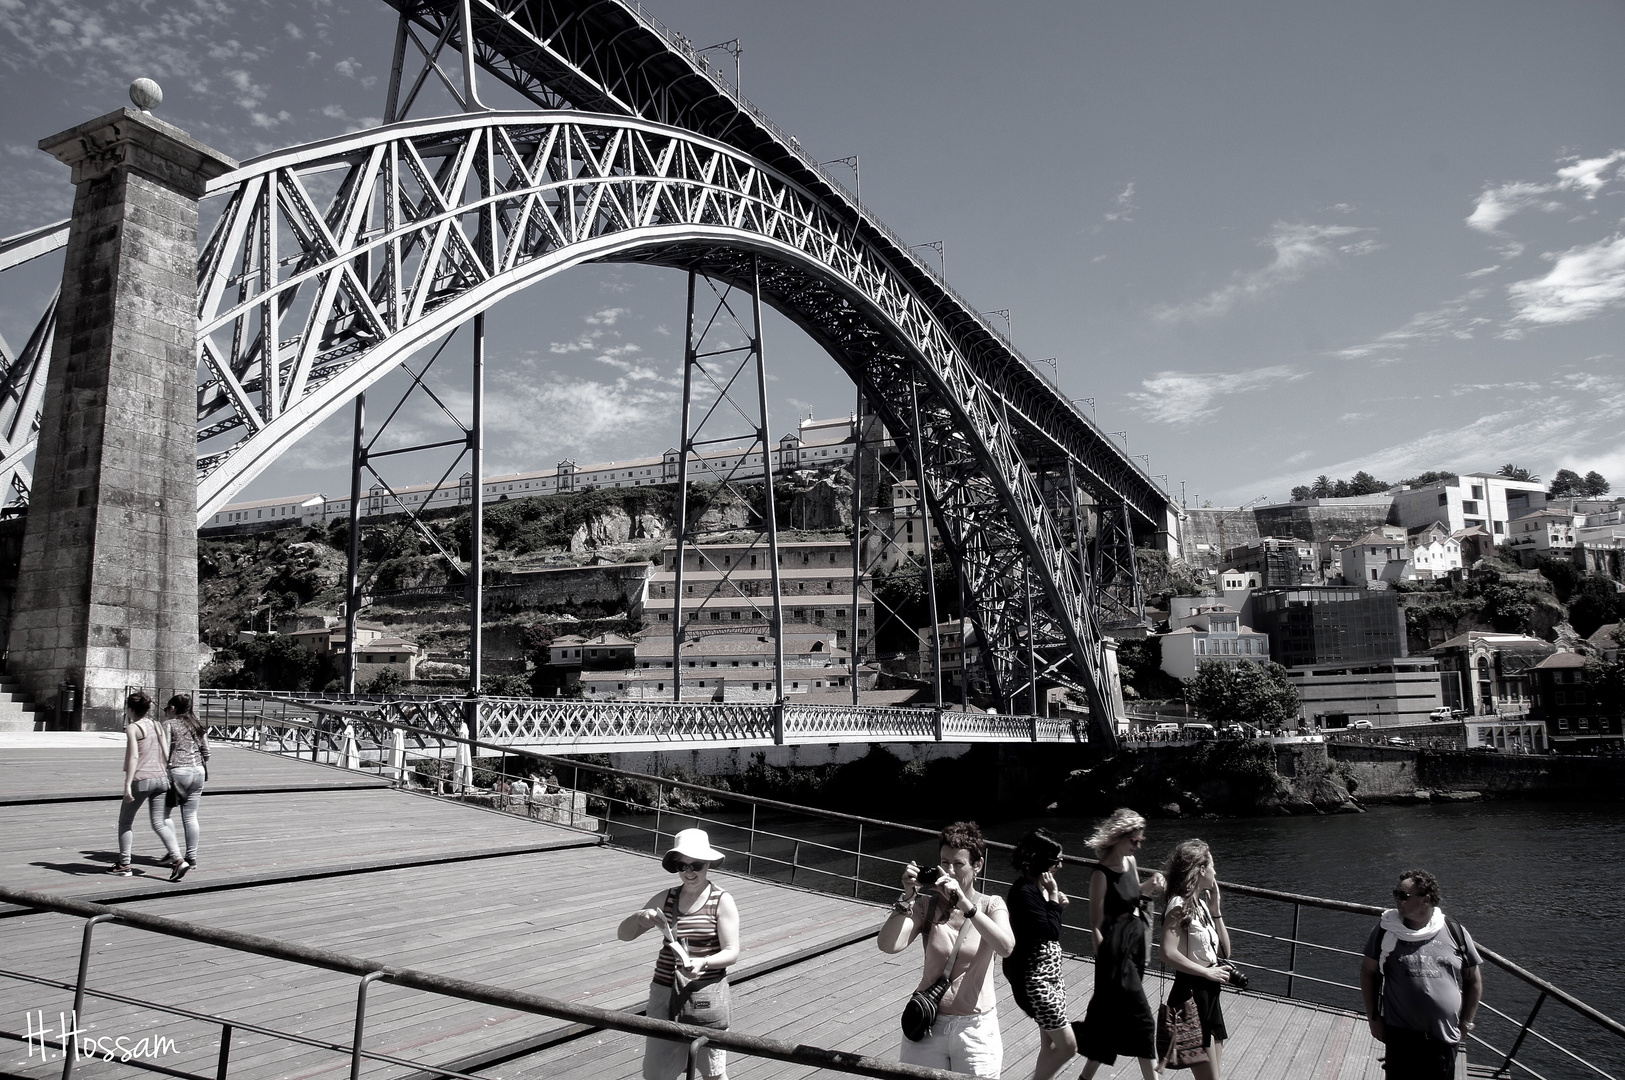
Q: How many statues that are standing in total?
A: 0